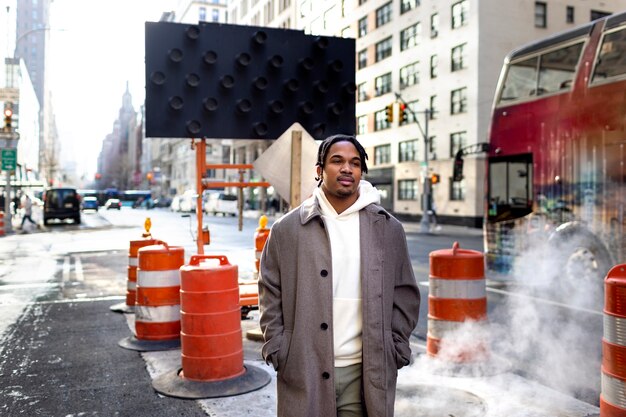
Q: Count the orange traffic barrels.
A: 6